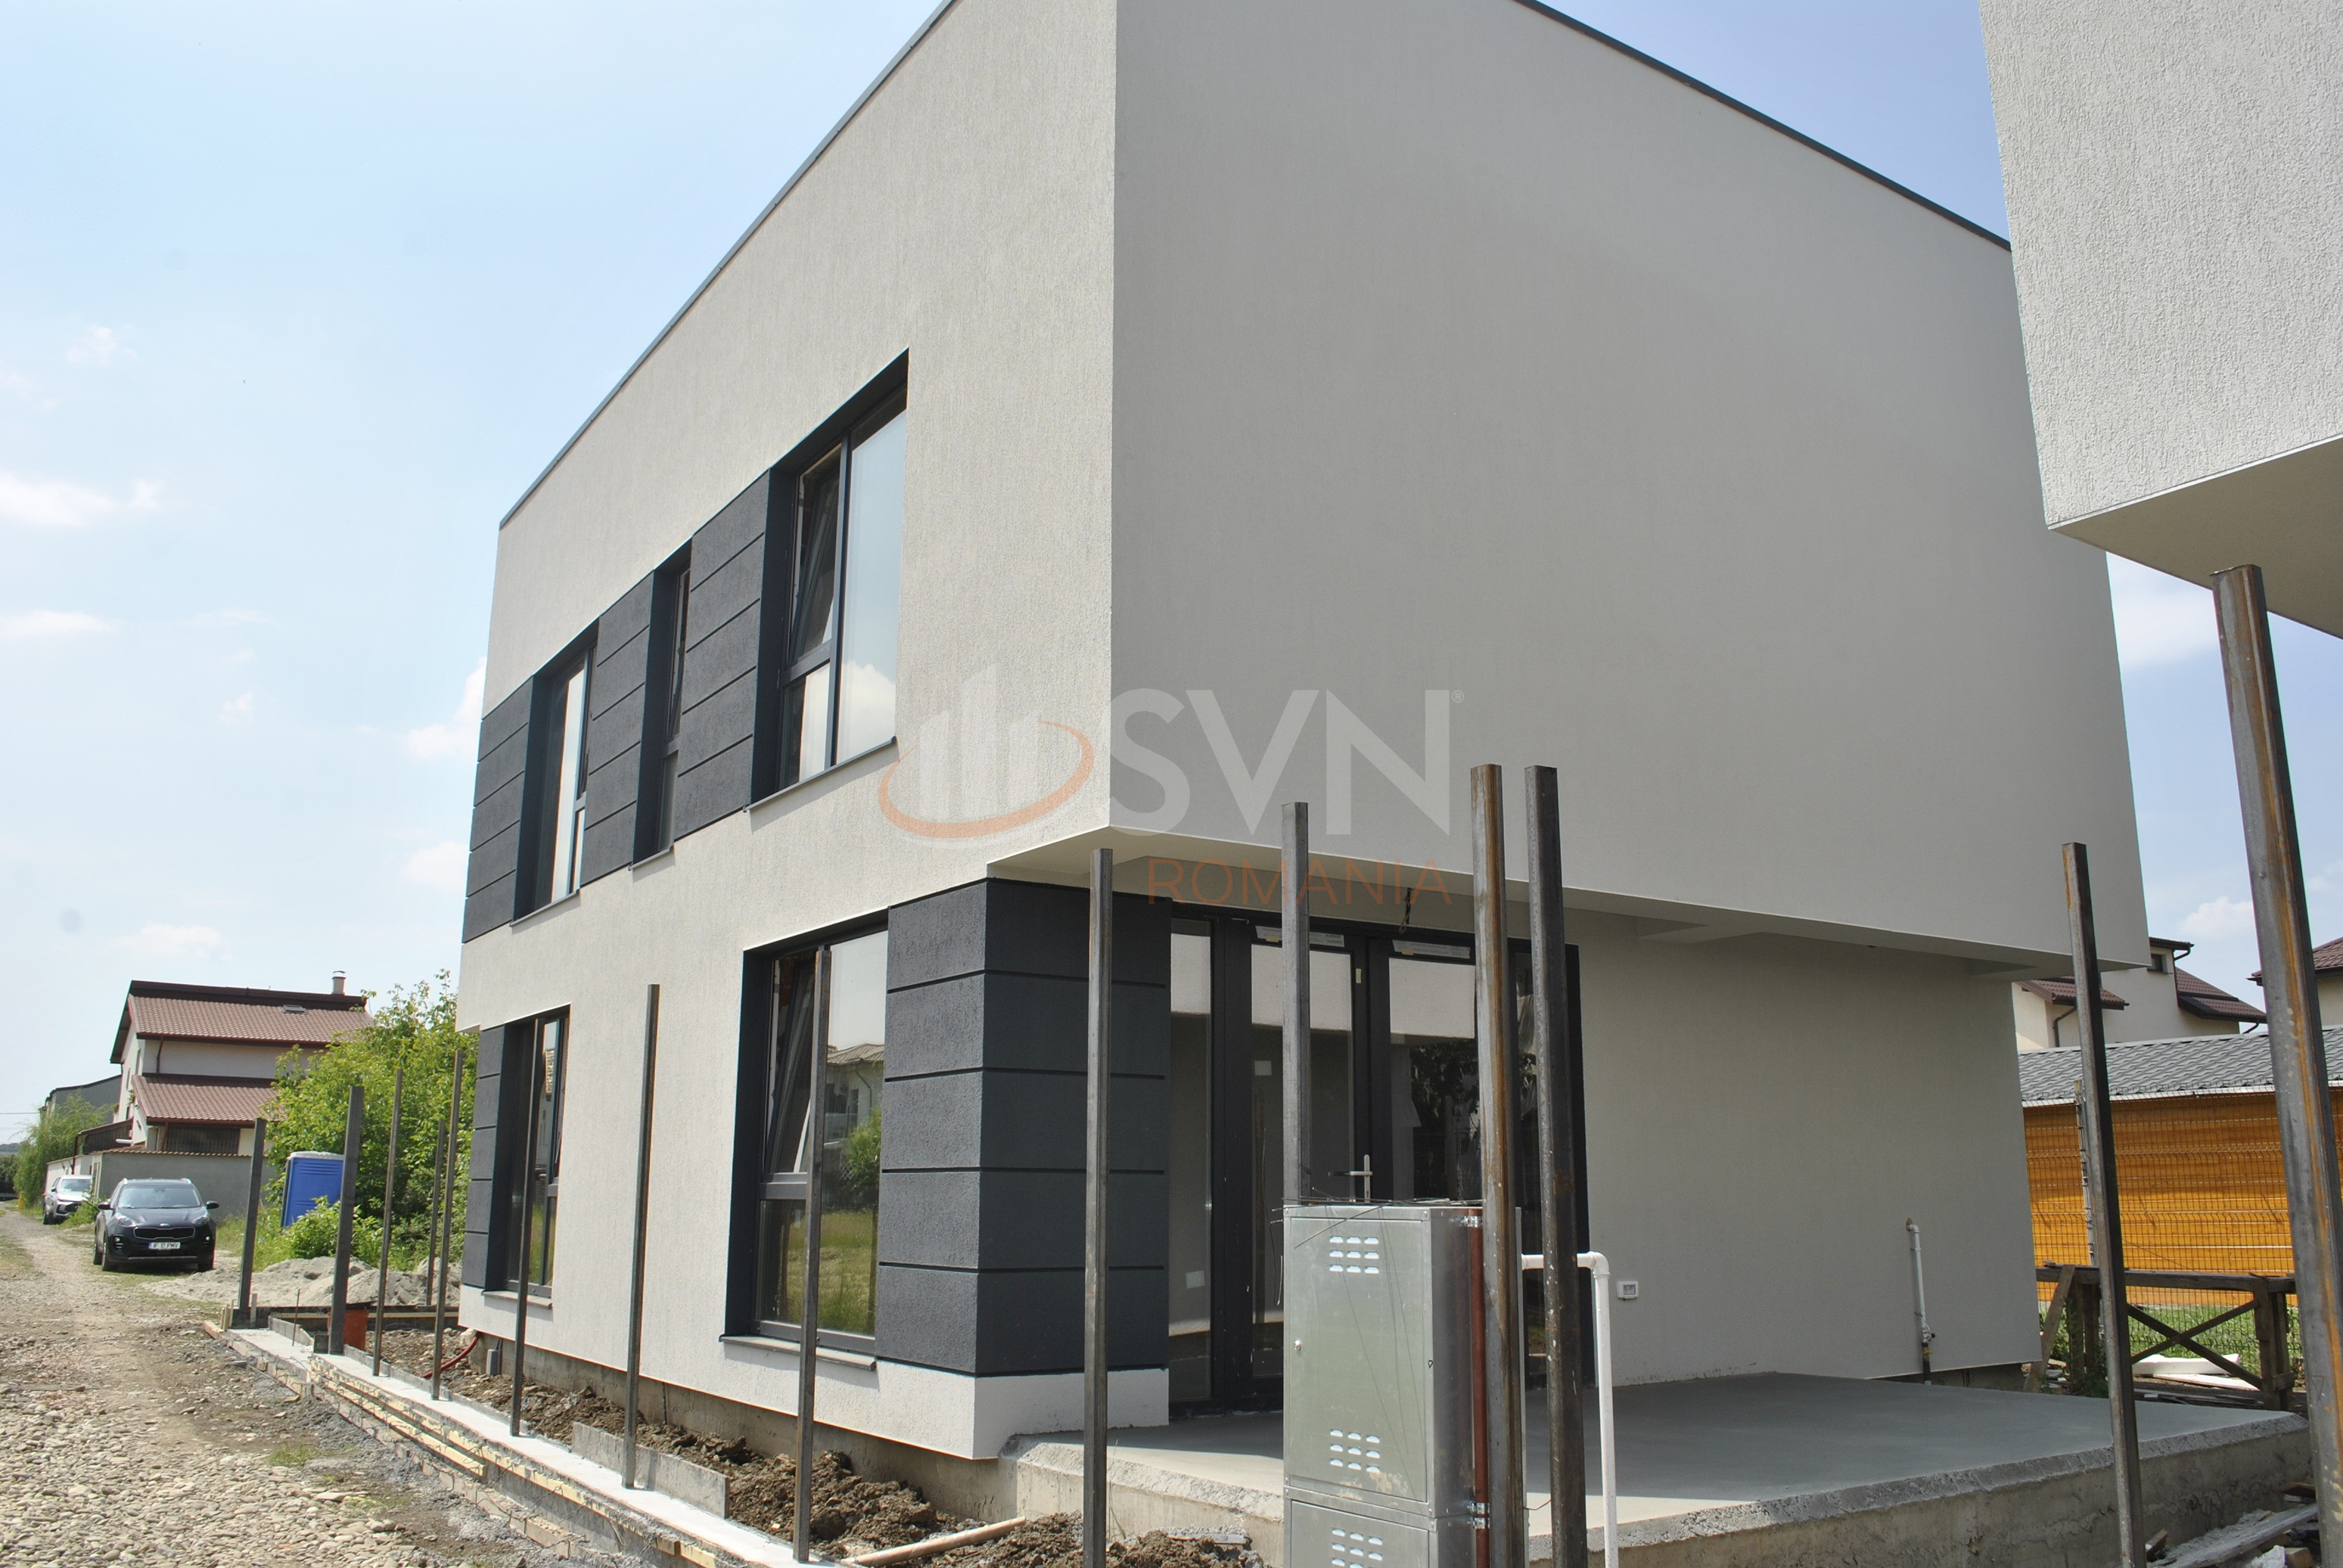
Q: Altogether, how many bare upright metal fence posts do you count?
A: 14